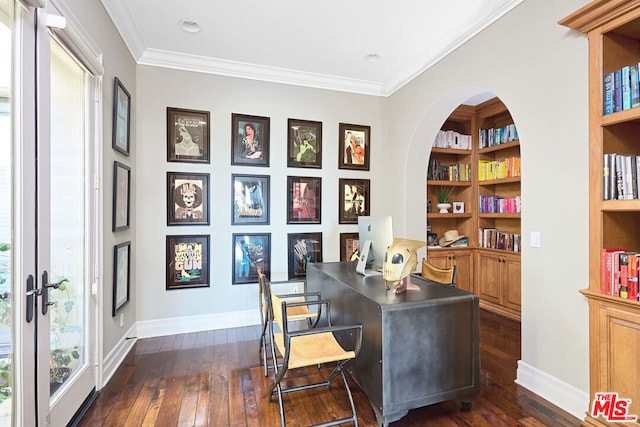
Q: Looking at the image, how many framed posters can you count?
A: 15